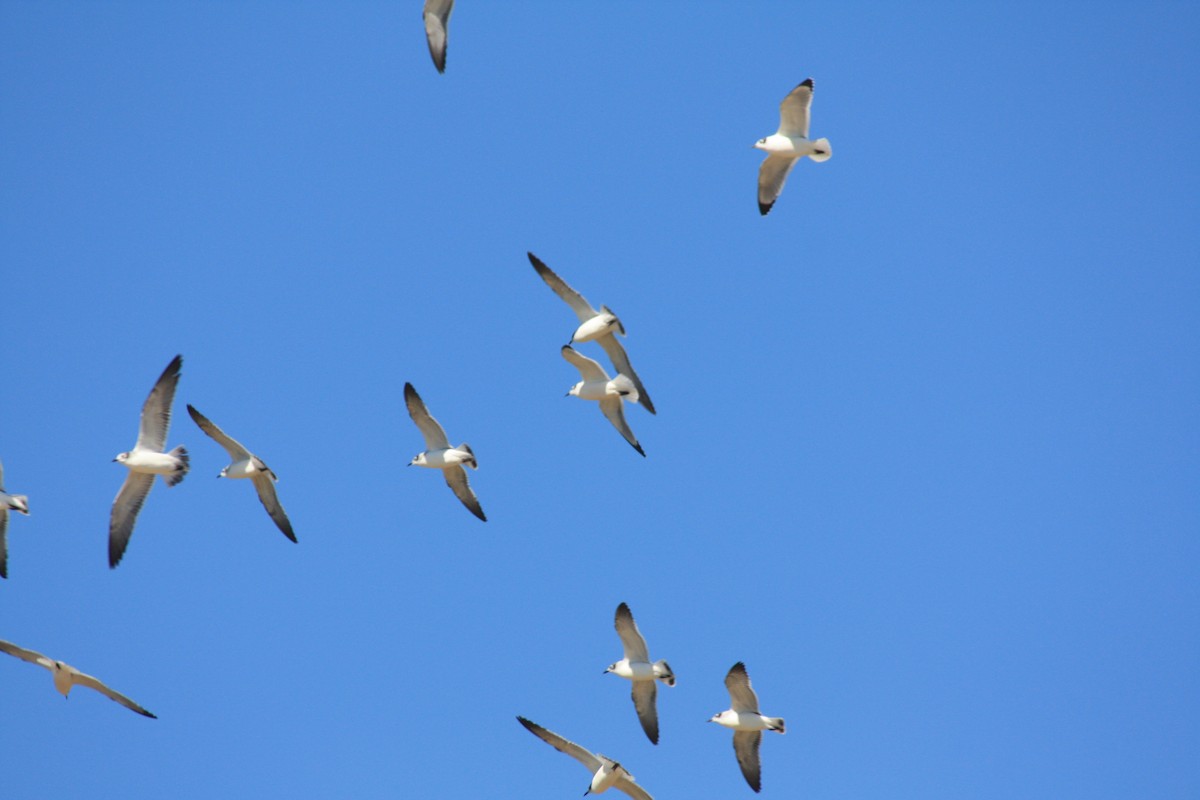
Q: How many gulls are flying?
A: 12